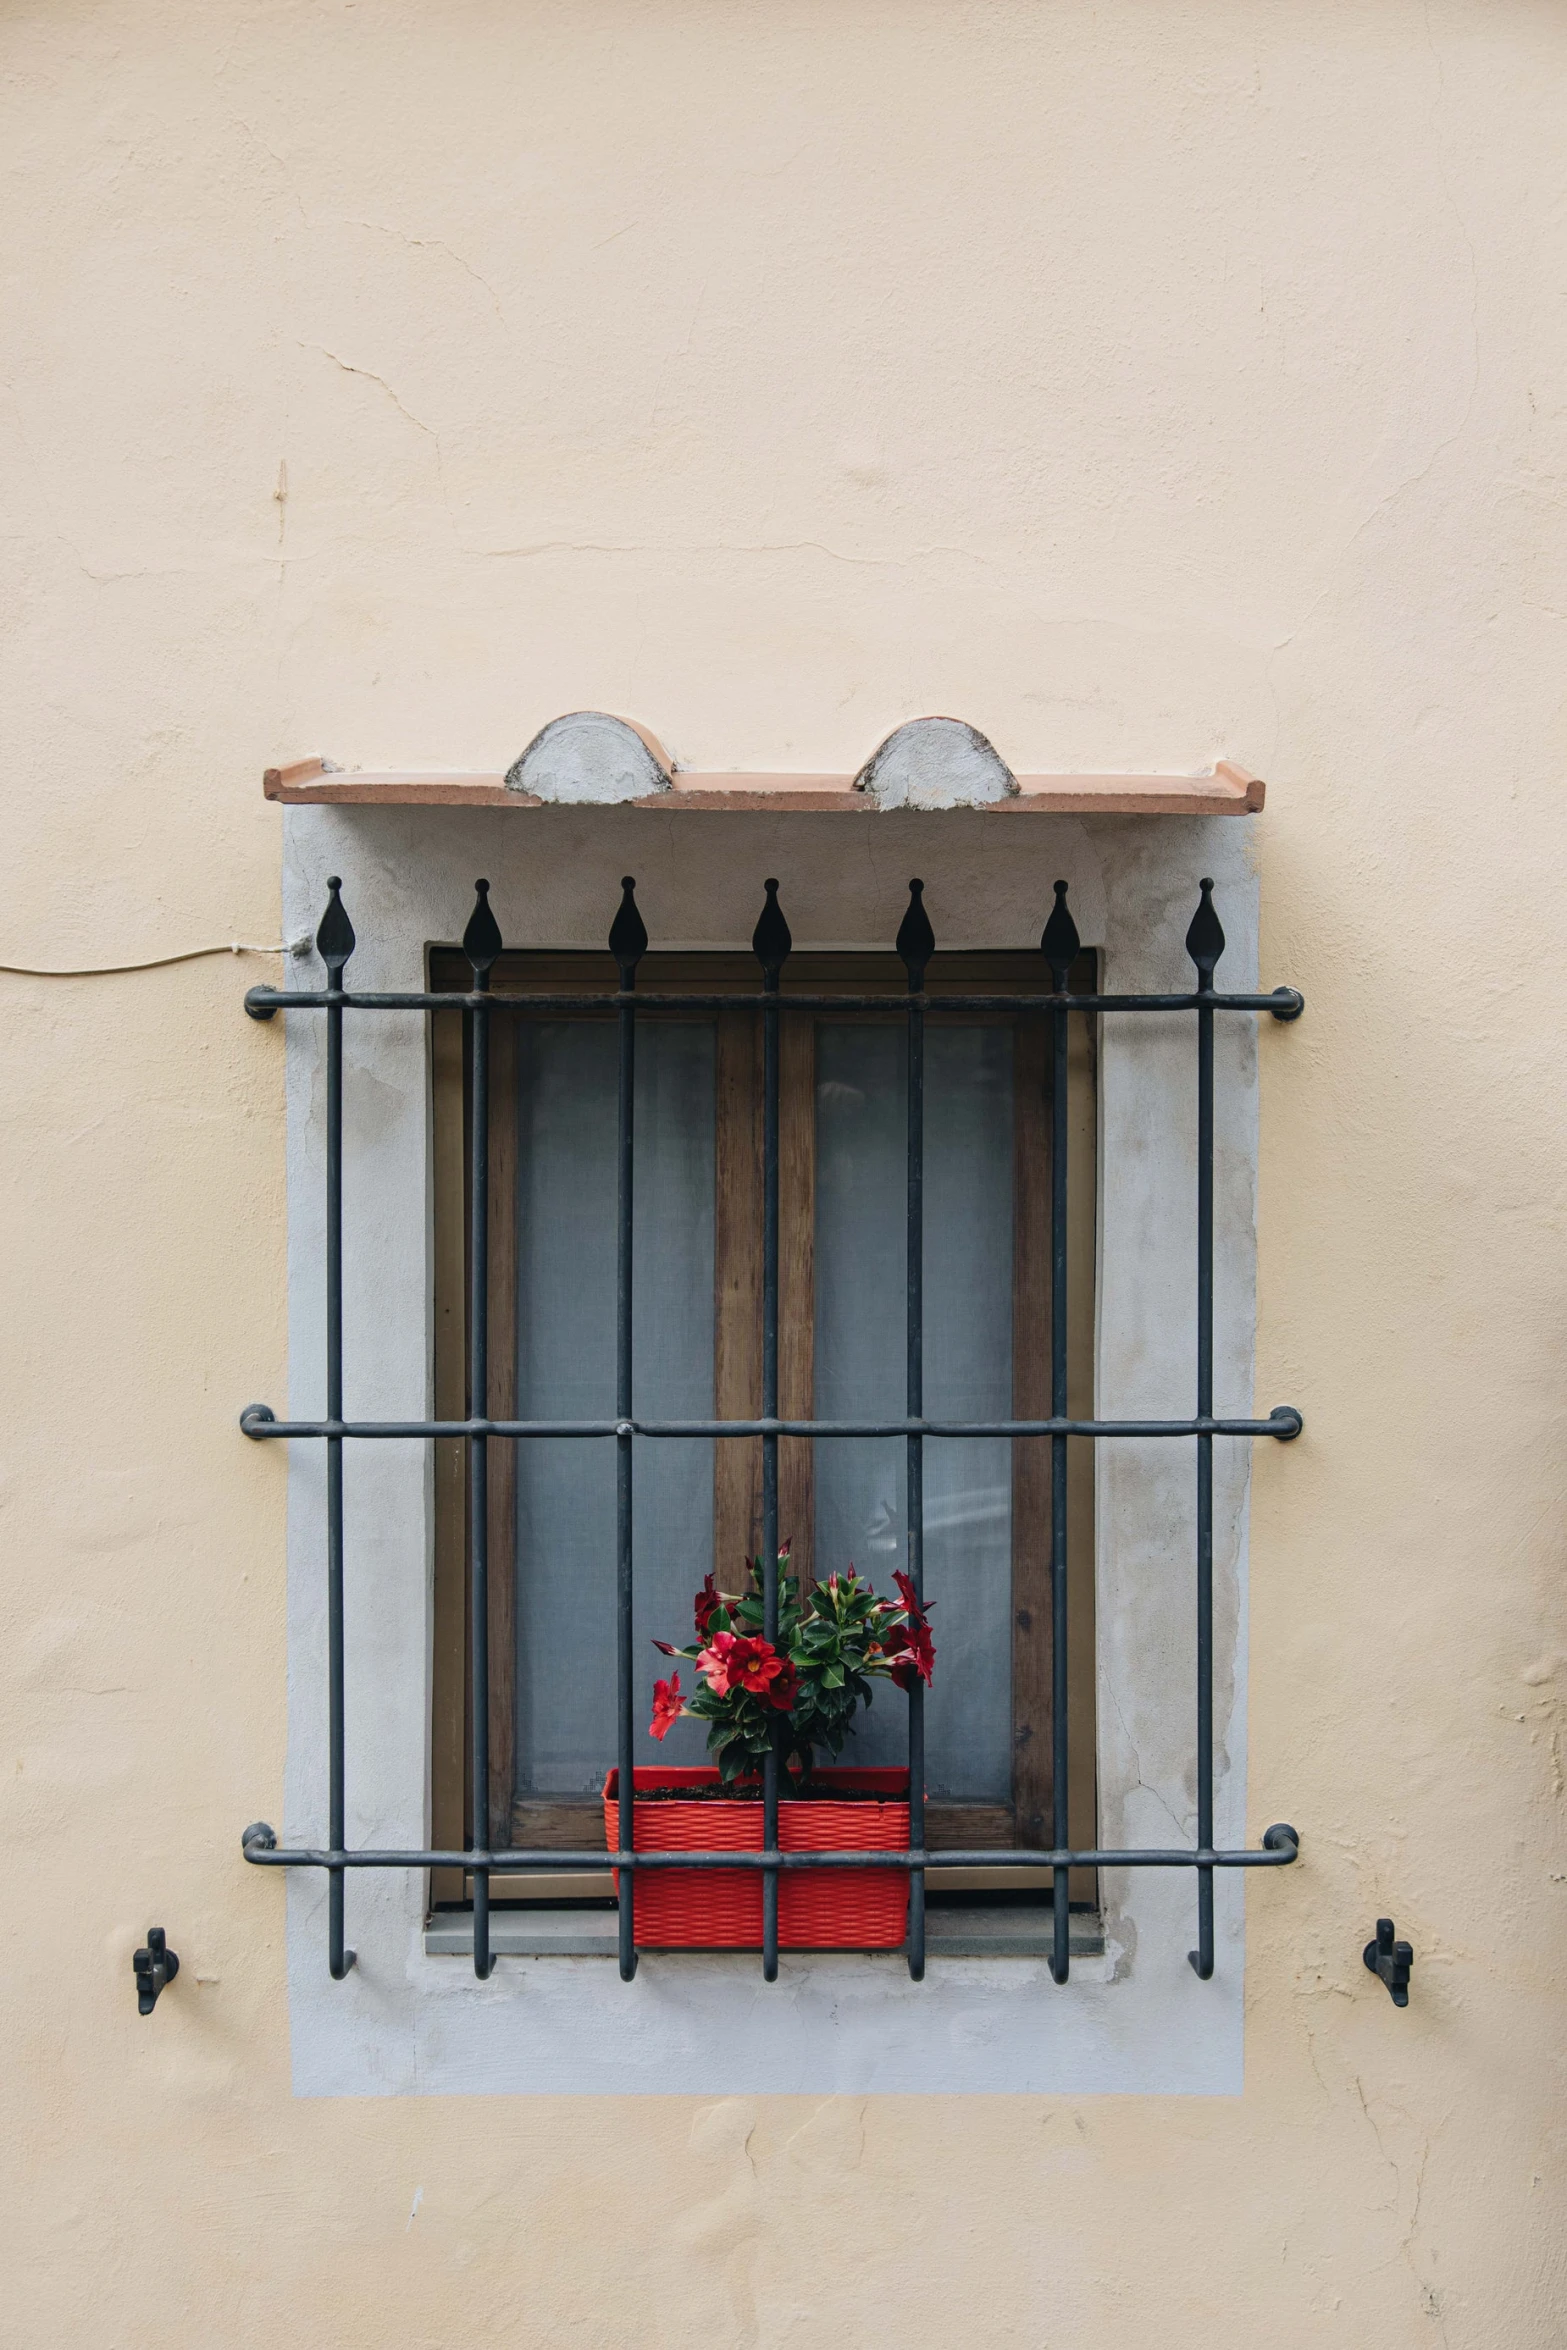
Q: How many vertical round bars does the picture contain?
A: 7